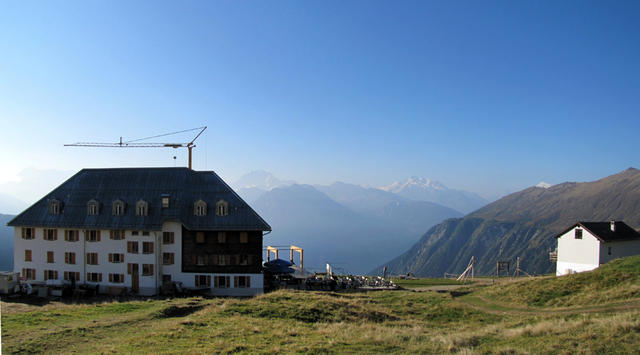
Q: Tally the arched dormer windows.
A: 6